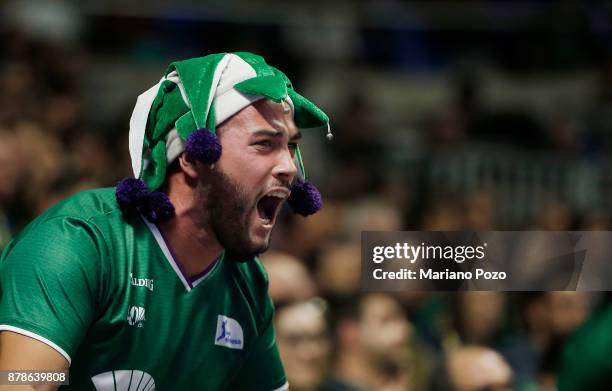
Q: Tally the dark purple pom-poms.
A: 4